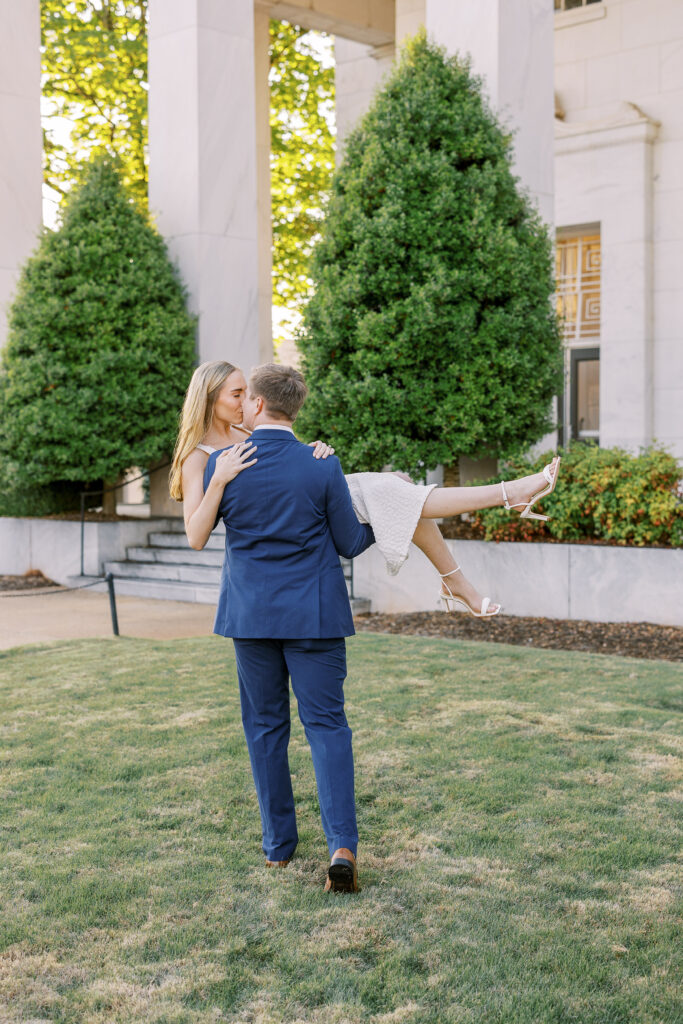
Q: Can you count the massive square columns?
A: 3